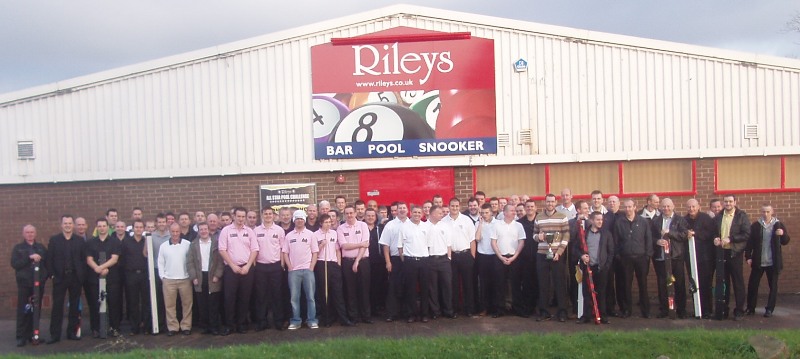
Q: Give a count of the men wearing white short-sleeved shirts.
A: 6